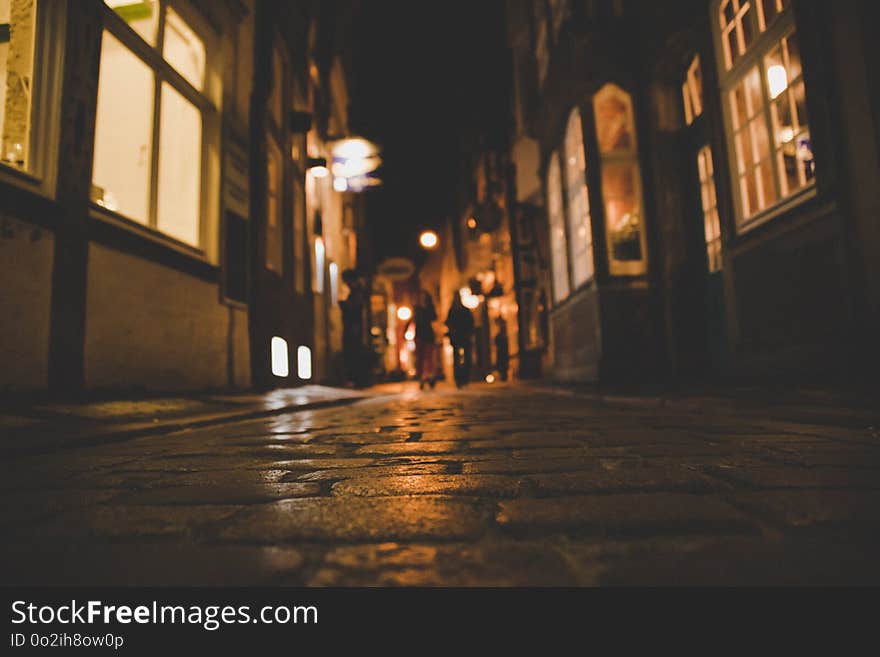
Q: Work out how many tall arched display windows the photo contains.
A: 3